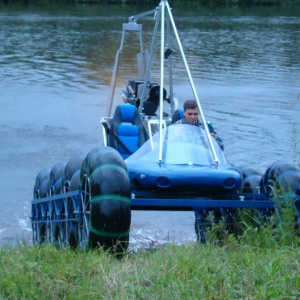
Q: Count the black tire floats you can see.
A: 6